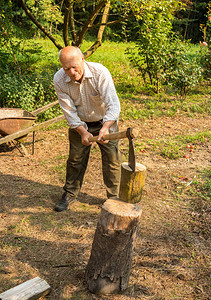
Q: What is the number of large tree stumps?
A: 1